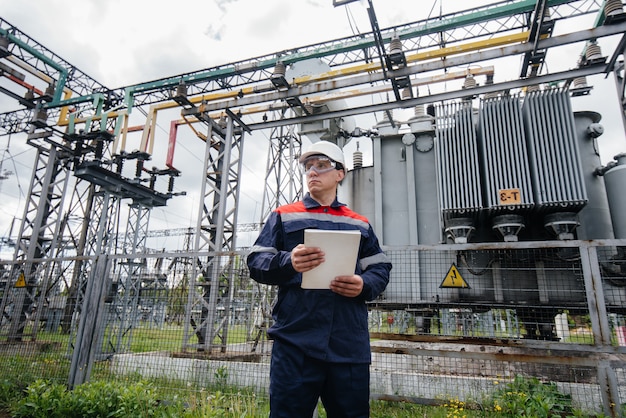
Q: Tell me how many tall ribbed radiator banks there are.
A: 3